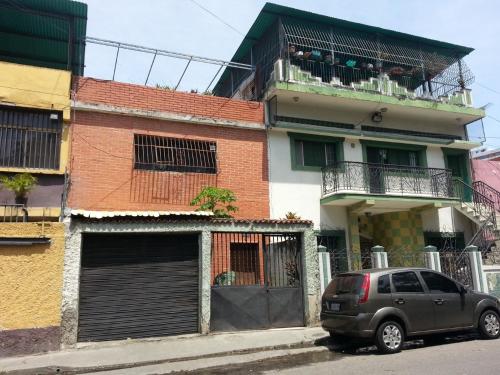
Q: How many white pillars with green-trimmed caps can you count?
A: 4